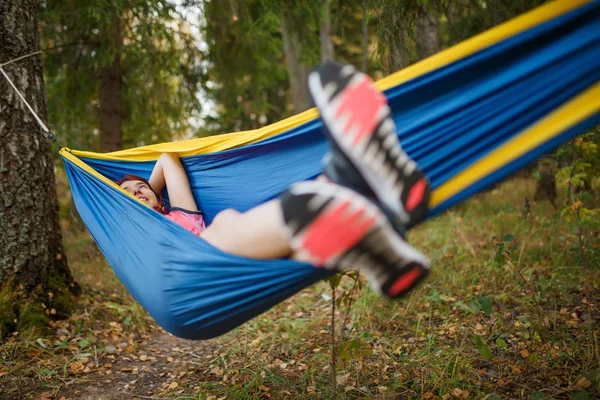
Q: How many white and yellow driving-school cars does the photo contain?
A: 0